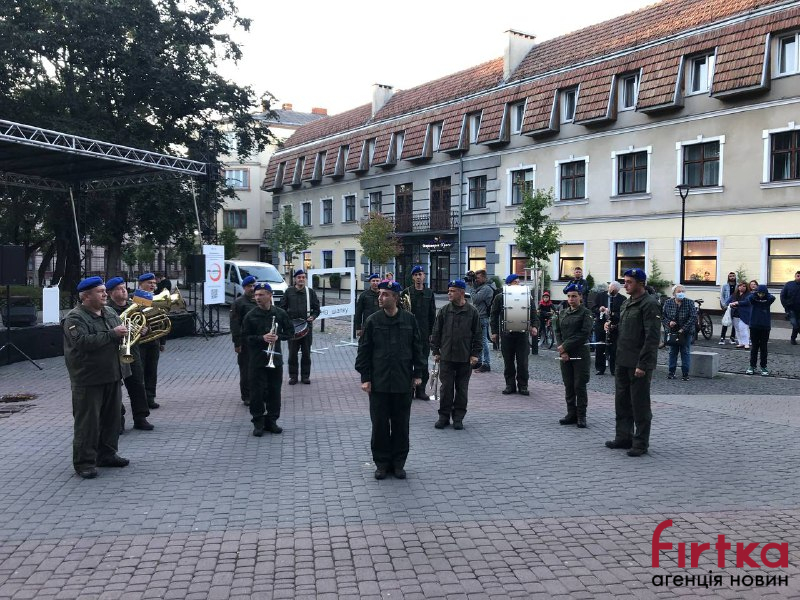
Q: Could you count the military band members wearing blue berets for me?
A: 13